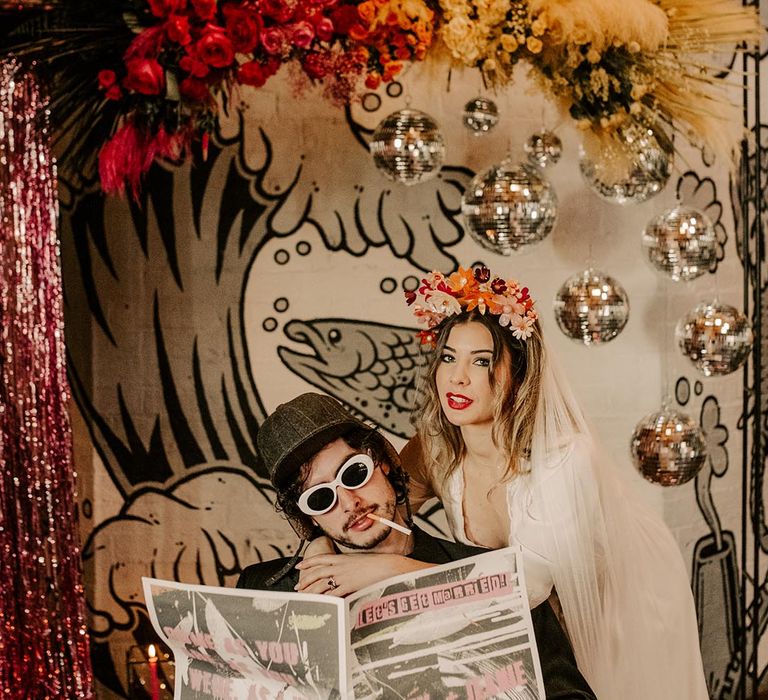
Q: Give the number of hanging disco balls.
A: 9